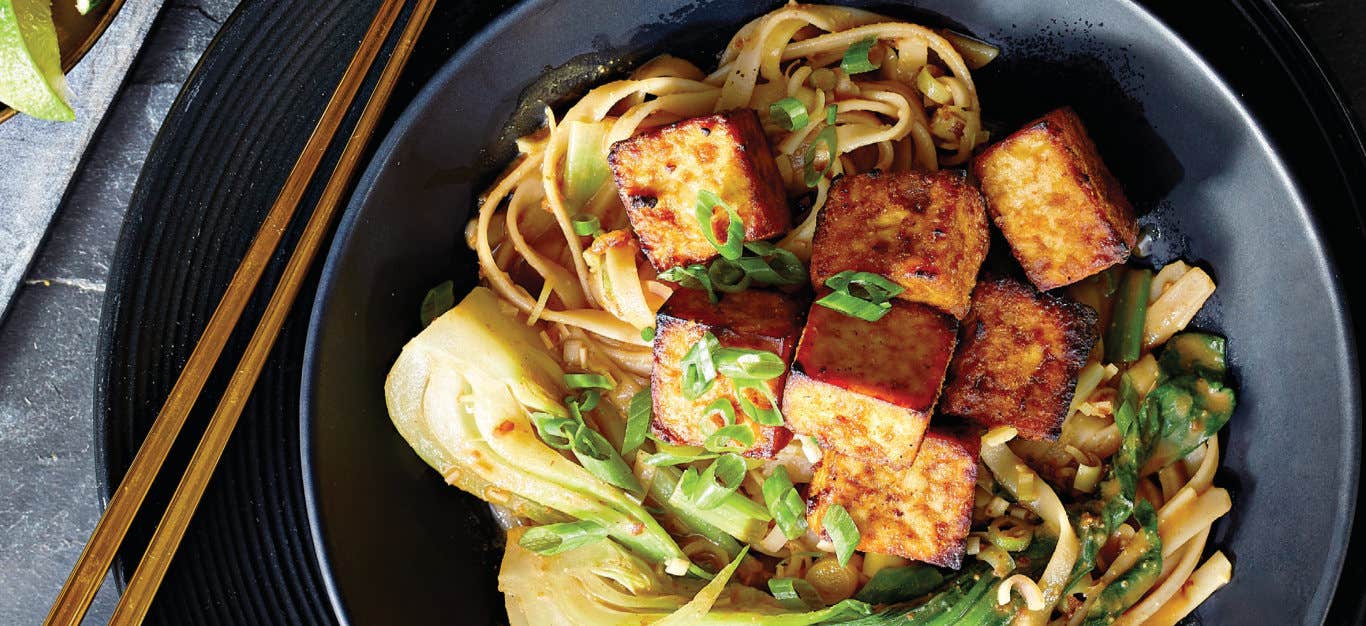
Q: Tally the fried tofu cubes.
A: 7